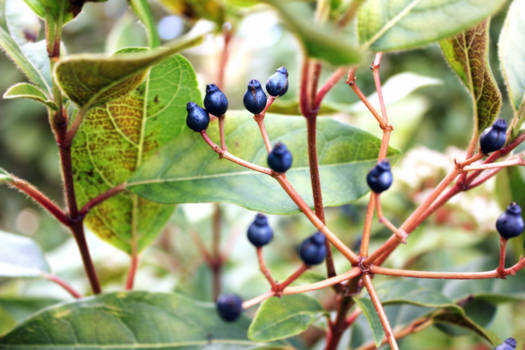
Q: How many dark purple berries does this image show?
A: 12